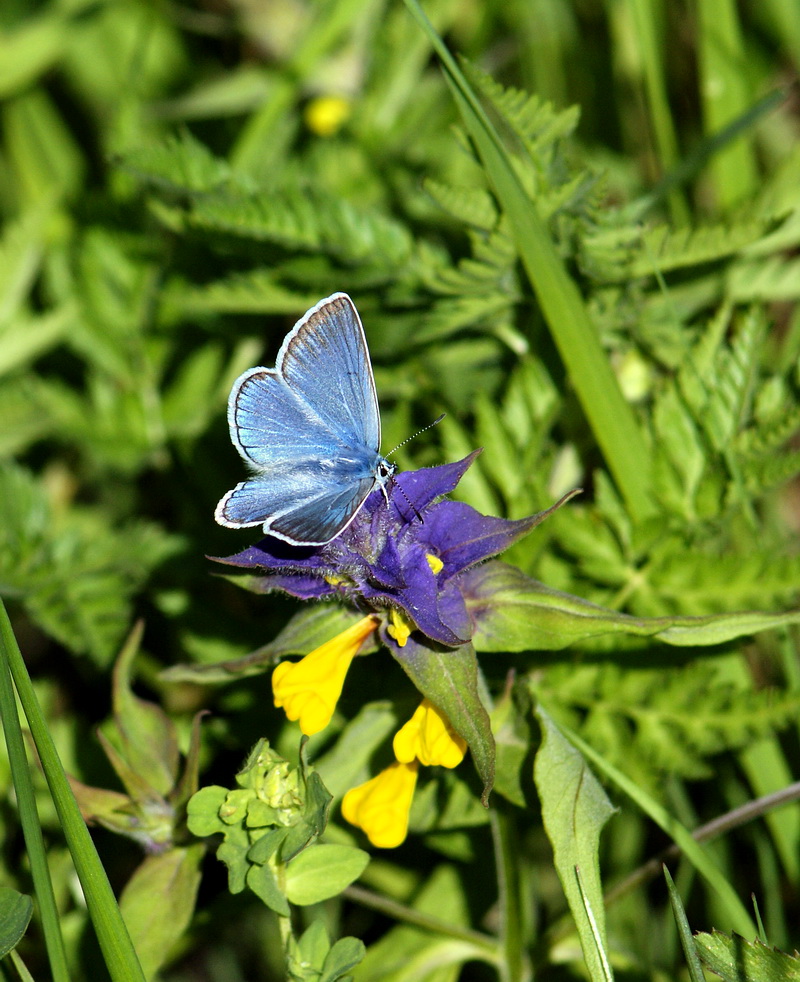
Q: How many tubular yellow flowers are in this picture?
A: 3